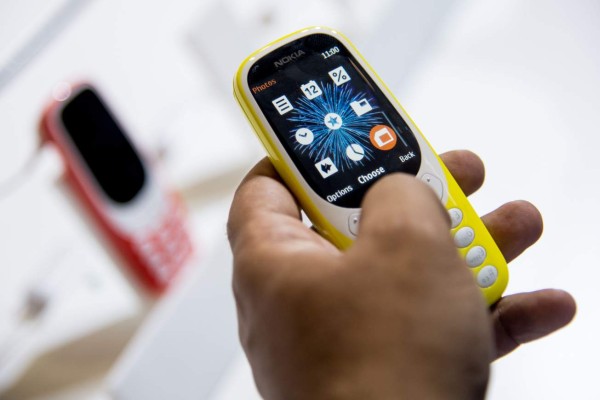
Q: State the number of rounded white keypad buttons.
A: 4